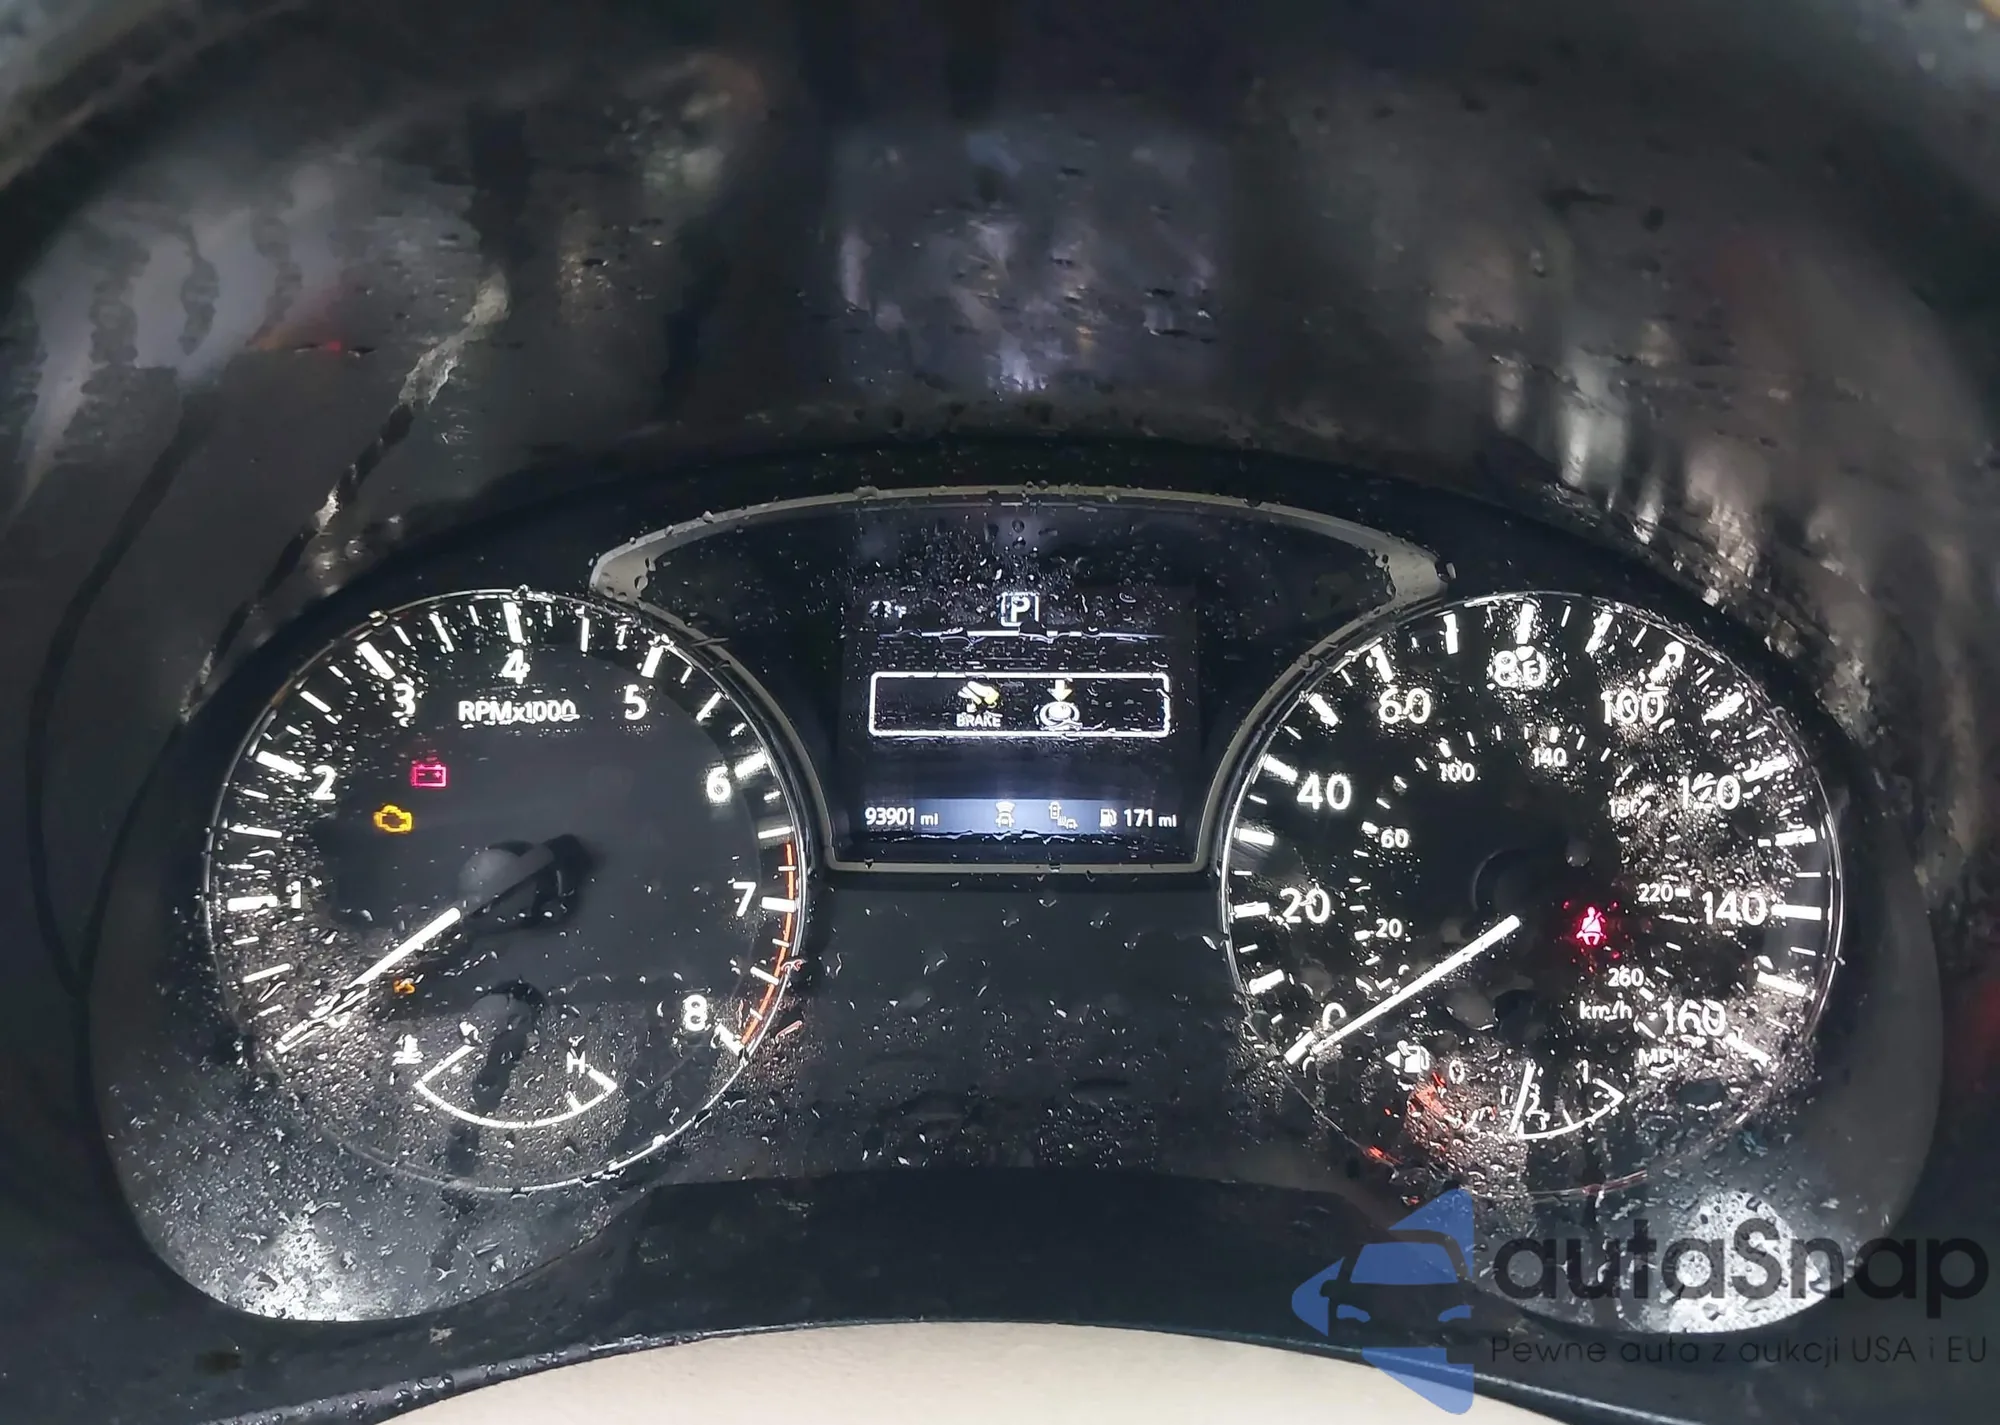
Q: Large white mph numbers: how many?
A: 9